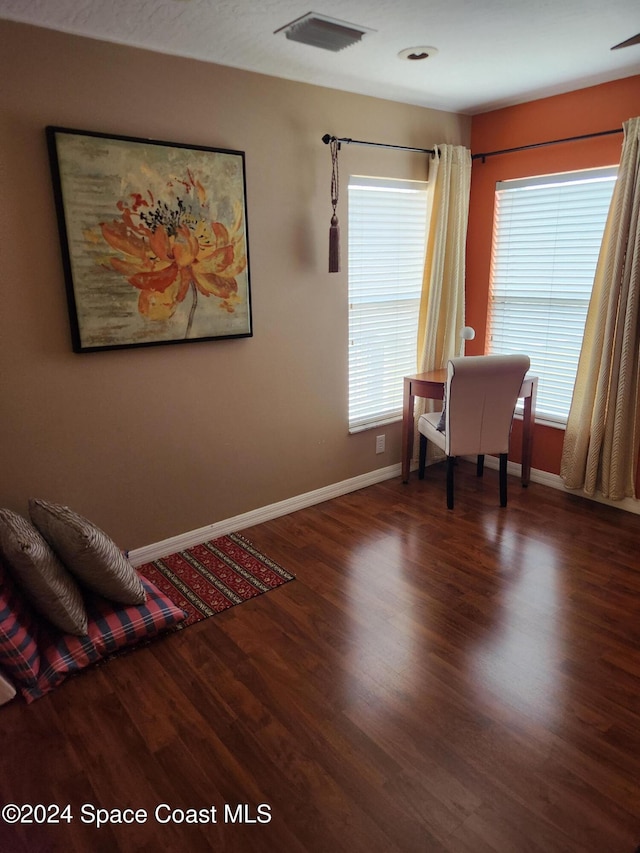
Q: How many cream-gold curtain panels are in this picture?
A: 2